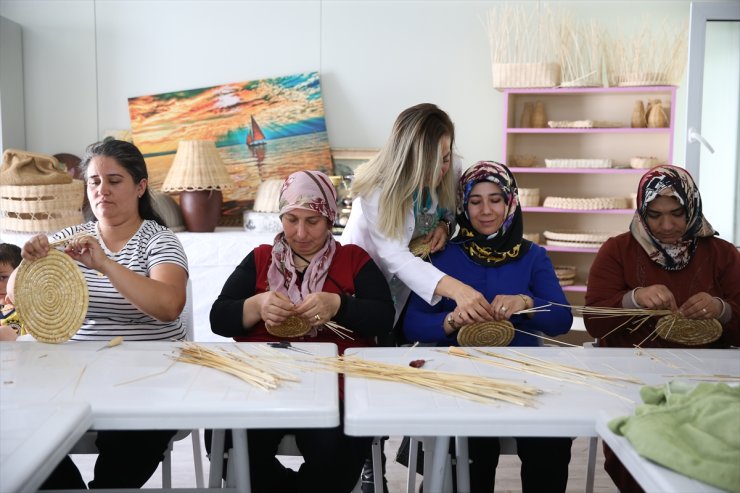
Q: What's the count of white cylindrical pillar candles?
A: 0